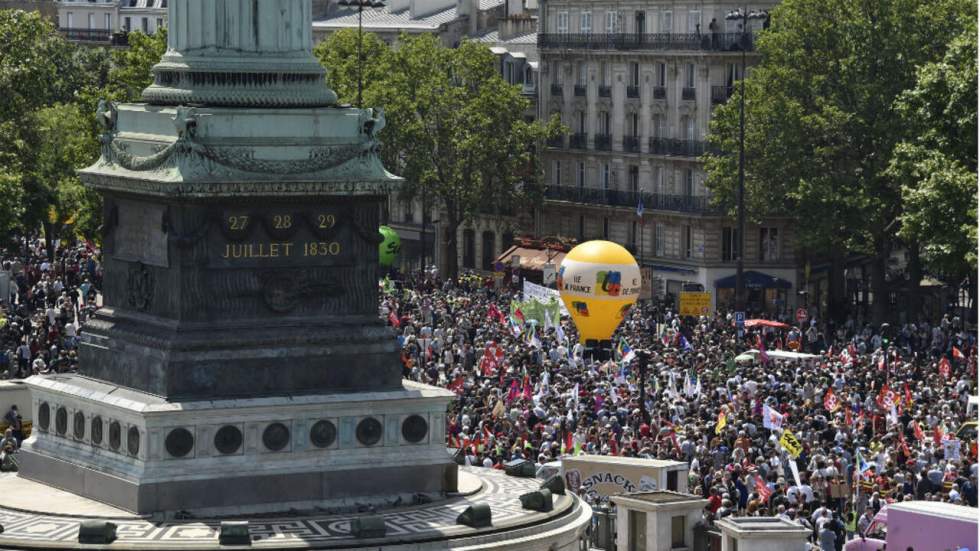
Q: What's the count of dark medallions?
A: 12